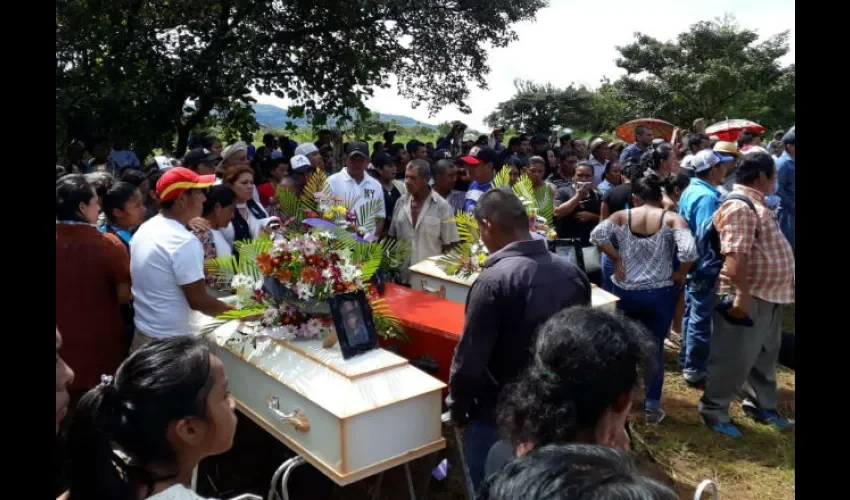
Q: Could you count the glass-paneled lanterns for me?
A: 0